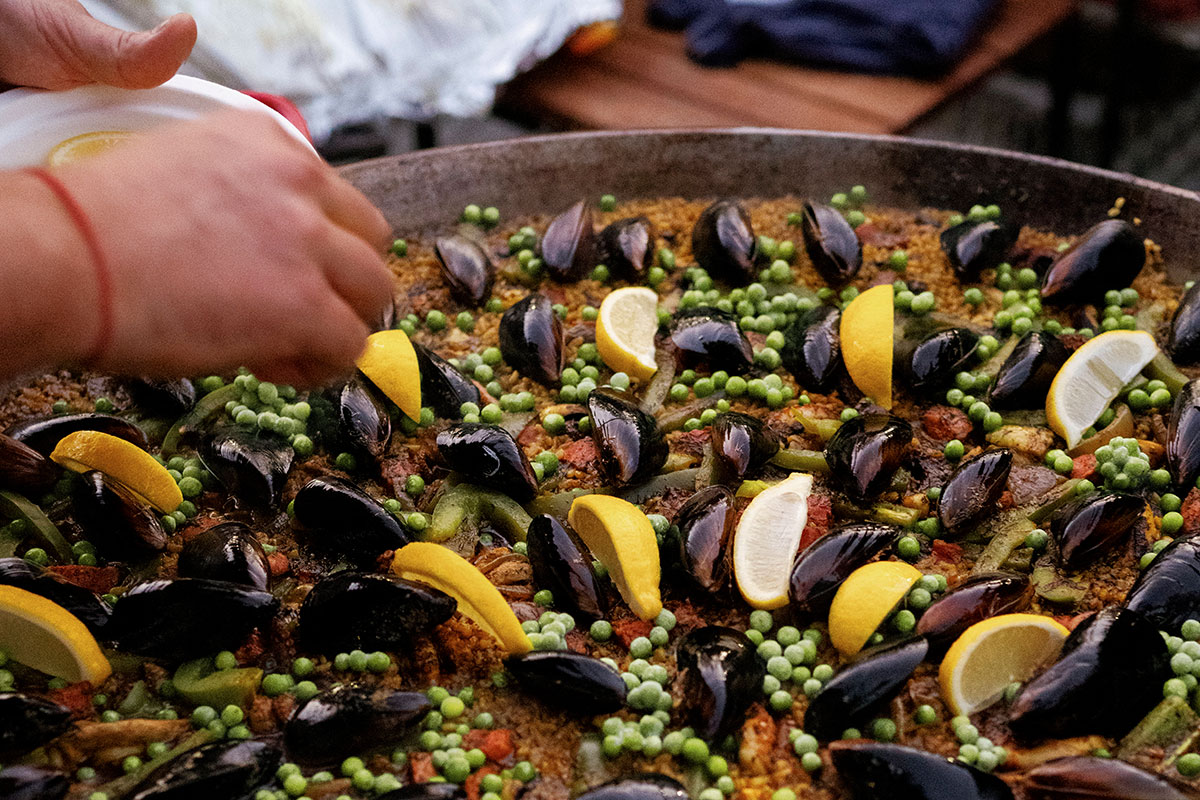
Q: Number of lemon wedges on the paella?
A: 11